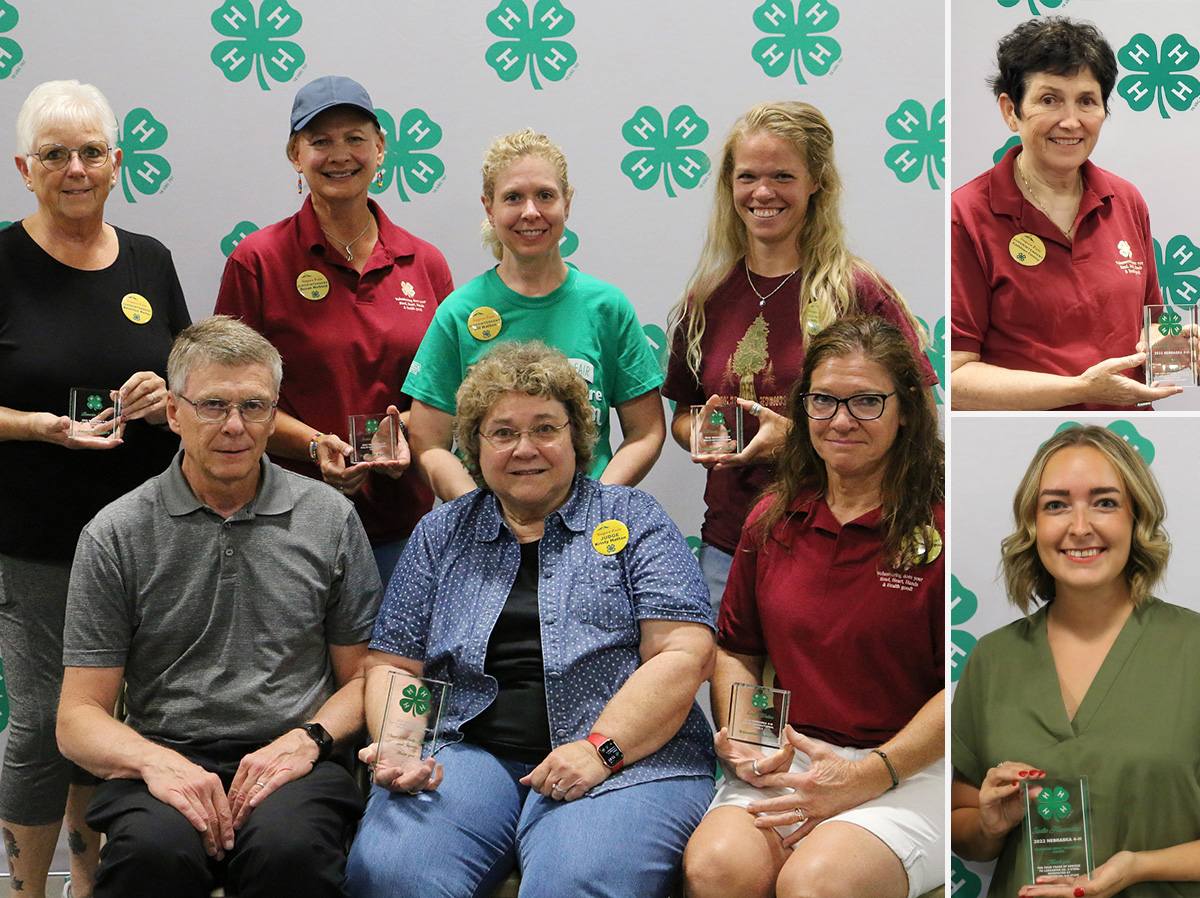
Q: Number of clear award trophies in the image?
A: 7